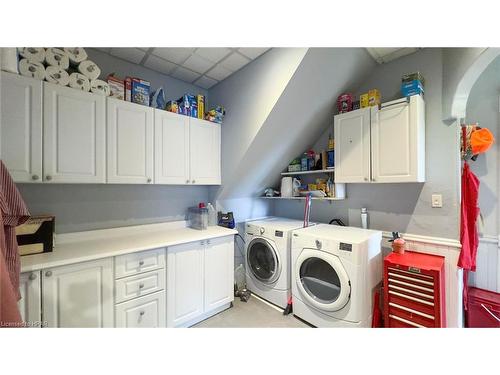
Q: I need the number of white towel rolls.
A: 8